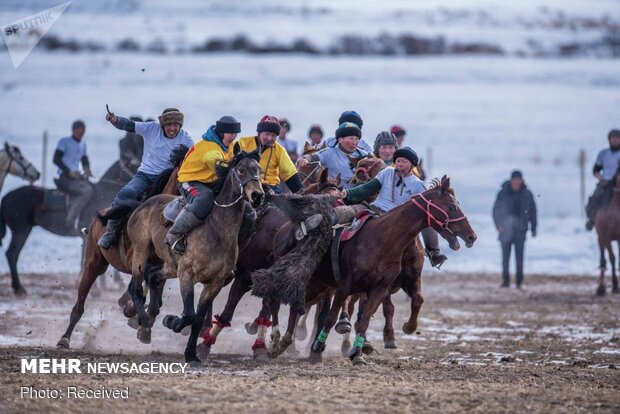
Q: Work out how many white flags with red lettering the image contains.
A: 0